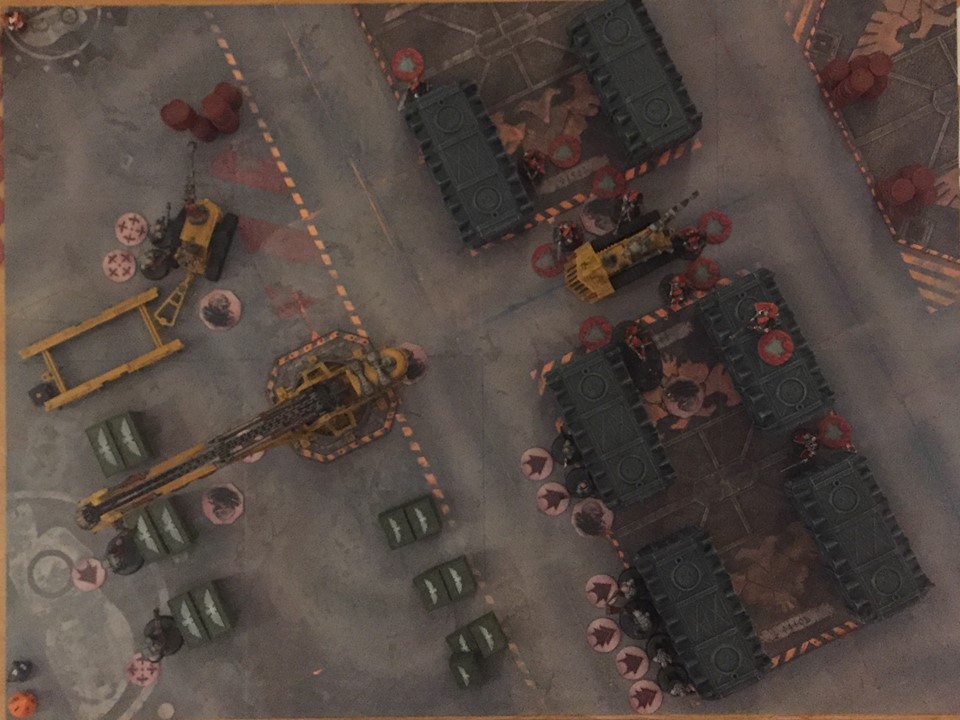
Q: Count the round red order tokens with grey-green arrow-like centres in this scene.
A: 9